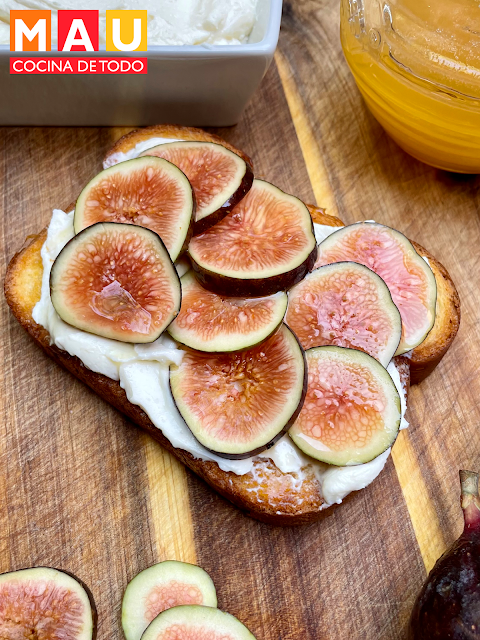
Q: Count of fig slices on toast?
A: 9